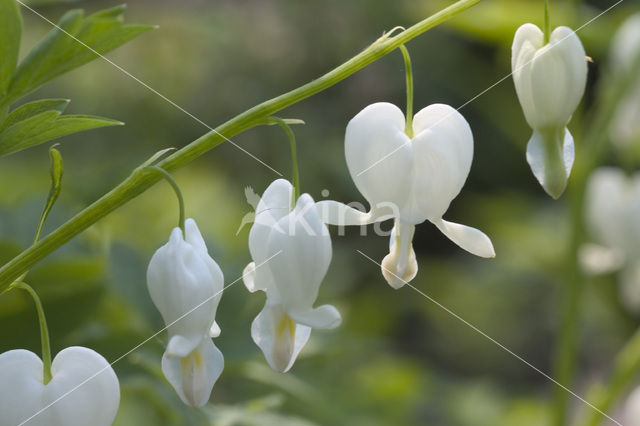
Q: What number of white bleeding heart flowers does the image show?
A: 5